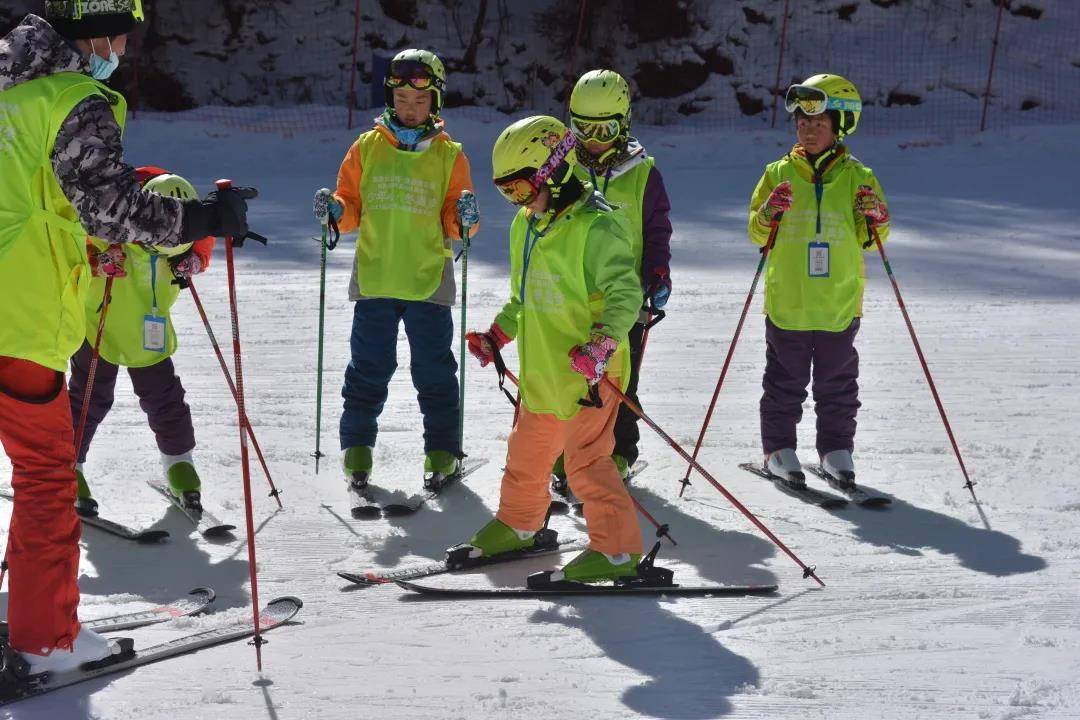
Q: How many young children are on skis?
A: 5